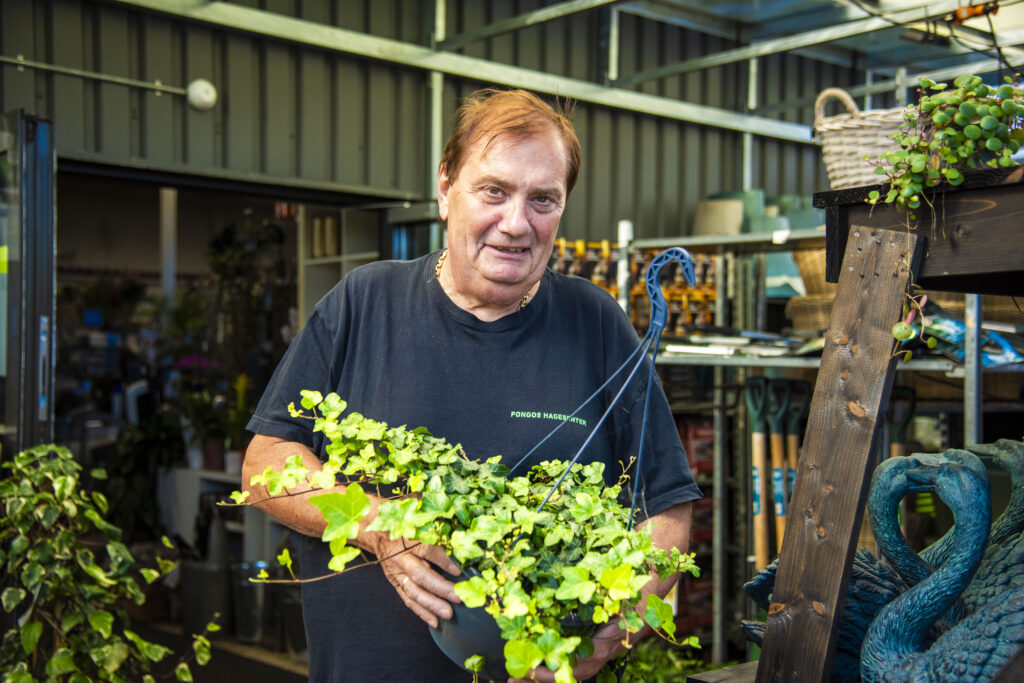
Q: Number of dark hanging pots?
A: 1